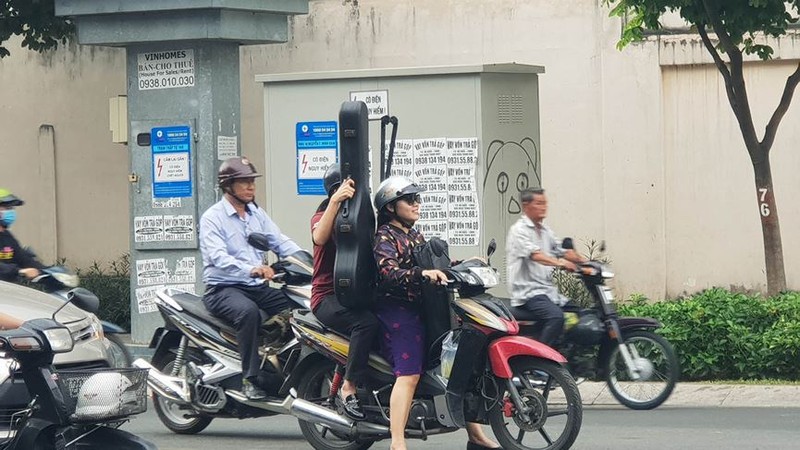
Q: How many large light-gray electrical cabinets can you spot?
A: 1